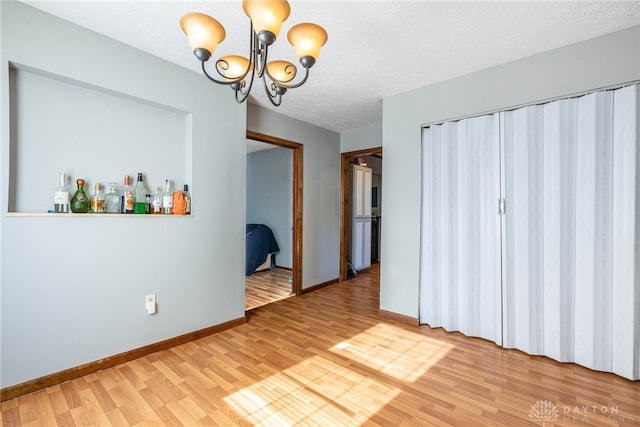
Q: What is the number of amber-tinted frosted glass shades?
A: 5